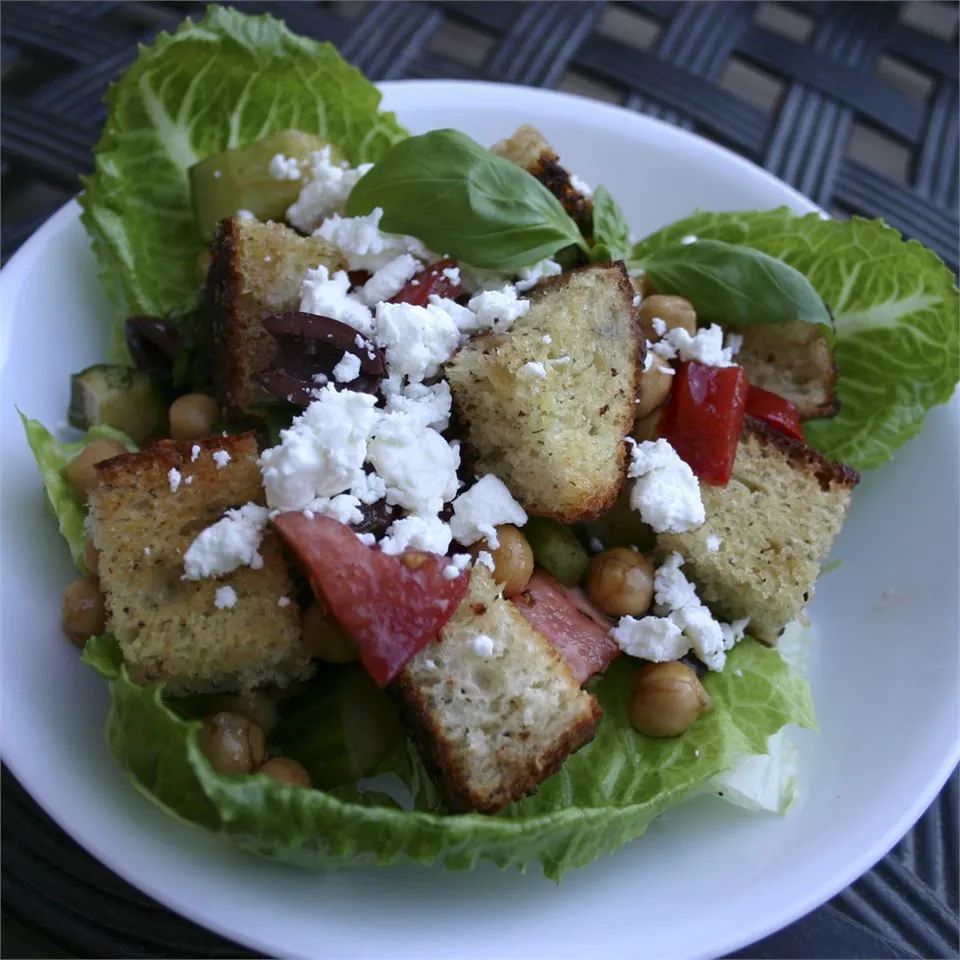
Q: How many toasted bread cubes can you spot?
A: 7